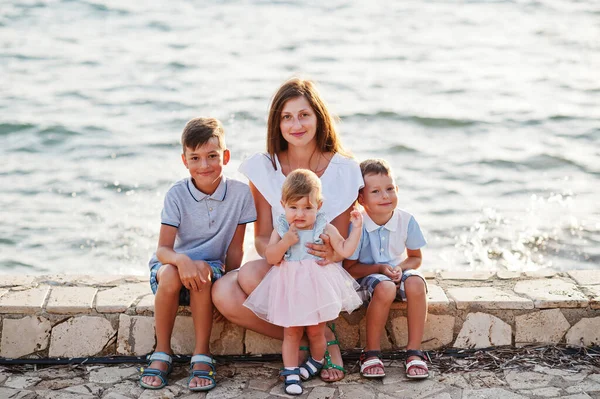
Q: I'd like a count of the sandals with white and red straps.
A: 2